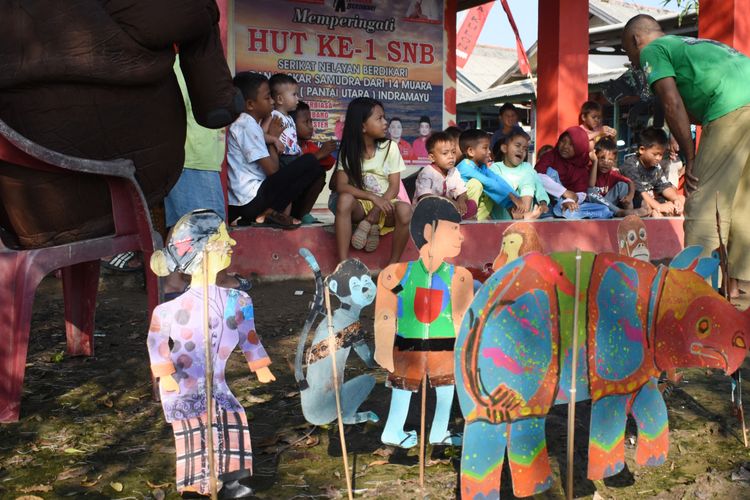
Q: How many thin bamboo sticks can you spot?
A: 5